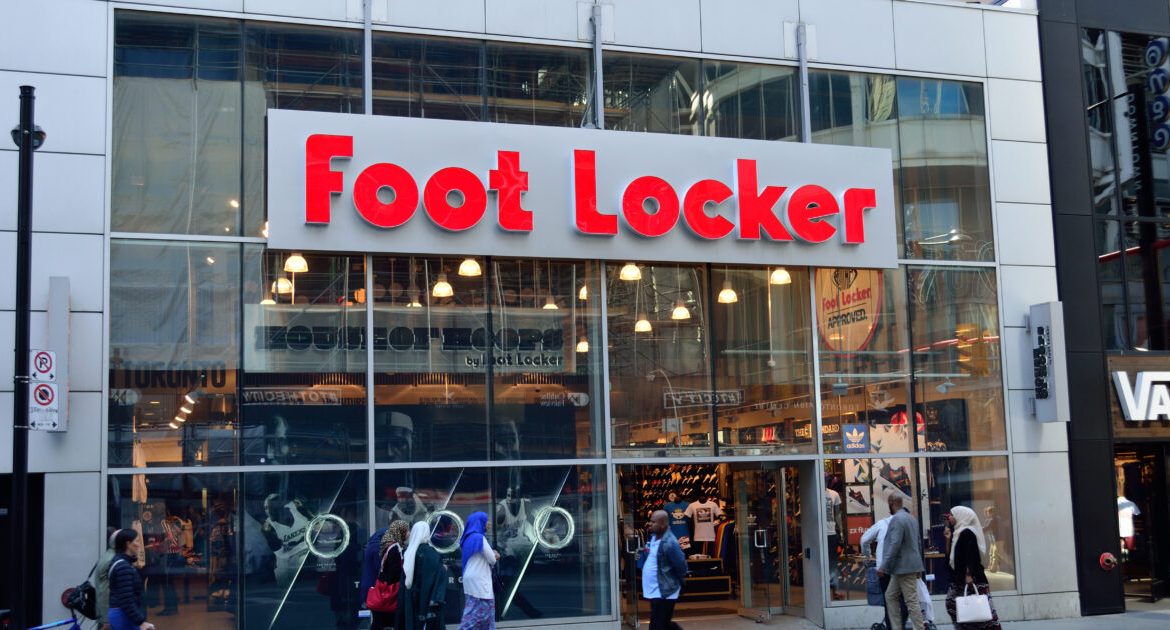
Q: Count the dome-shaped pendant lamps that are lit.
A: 14